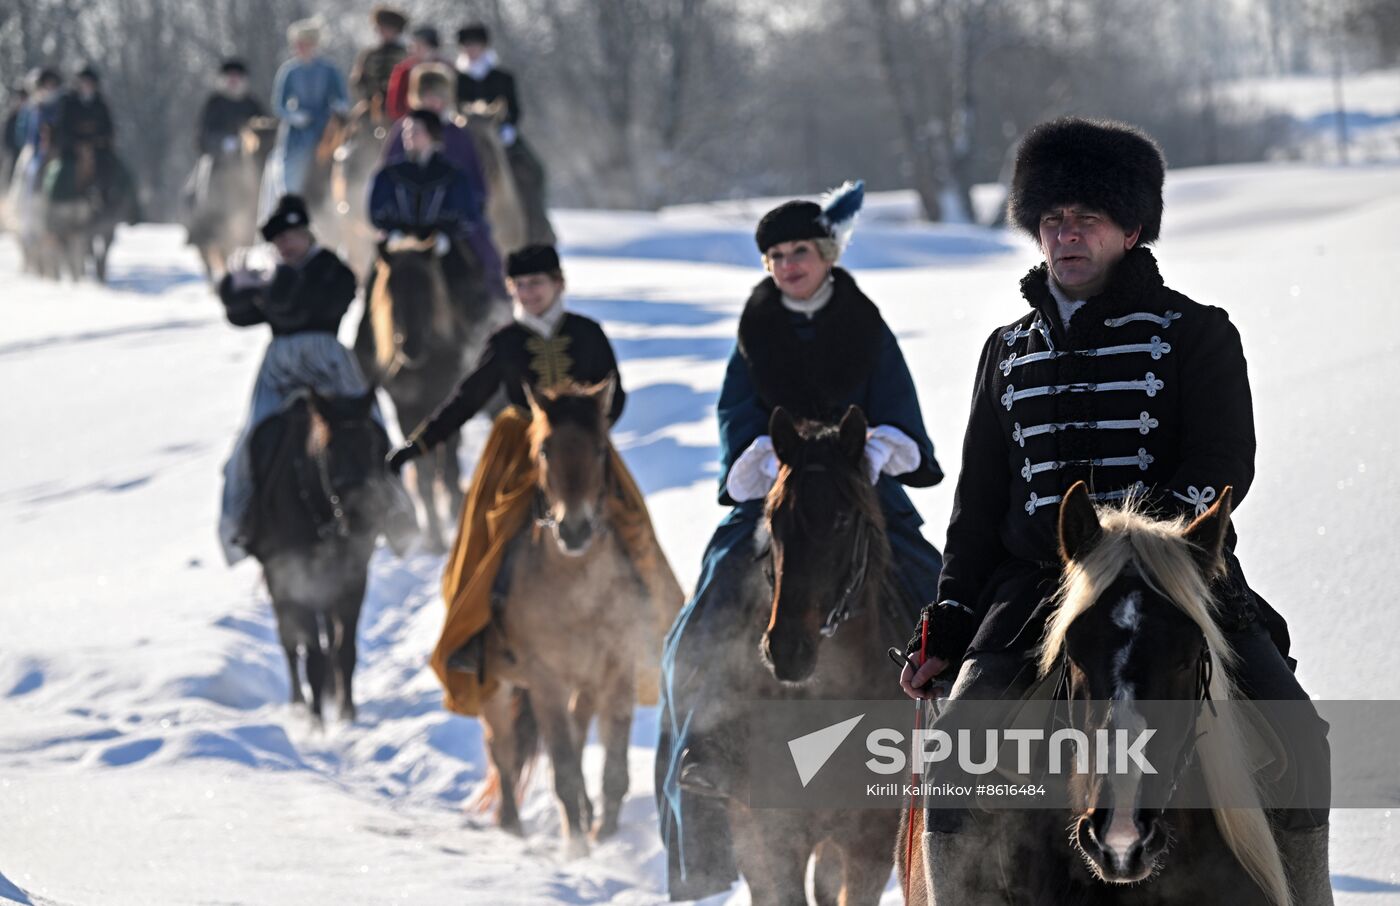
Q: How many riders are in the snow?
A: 14